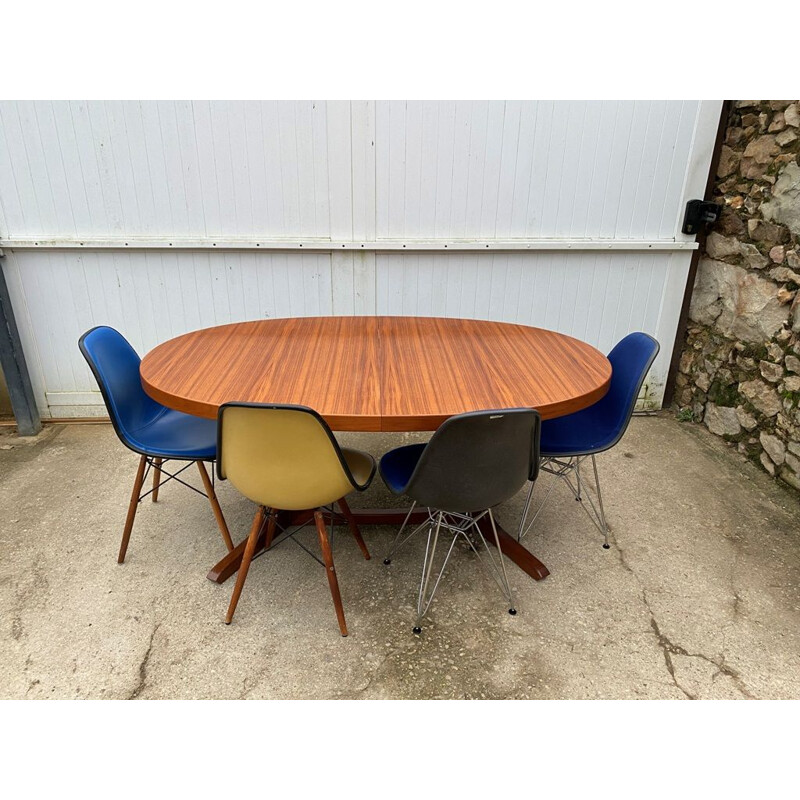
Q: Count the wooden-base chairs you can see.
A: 2